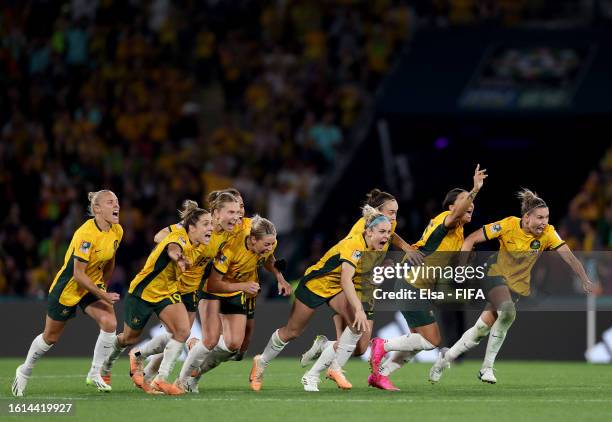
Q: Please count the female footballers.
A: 9